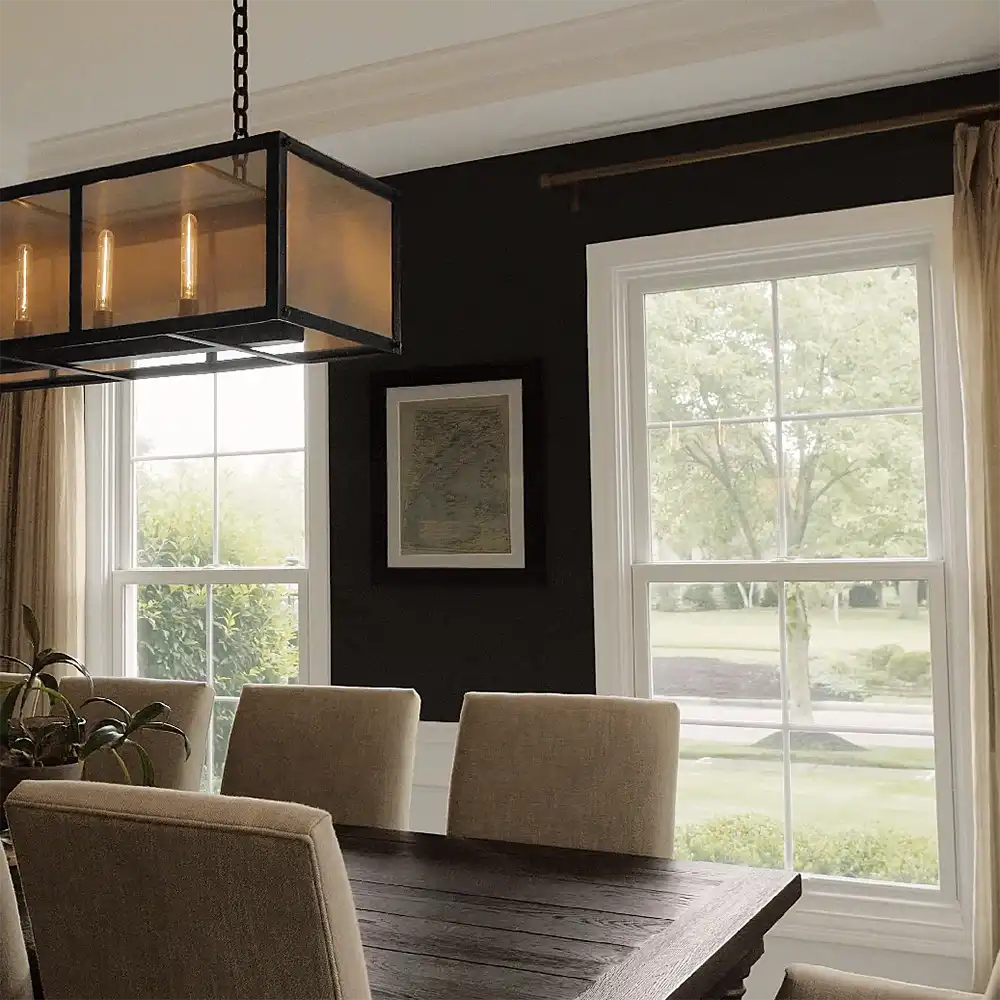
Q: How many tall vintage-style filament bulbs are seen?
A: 3